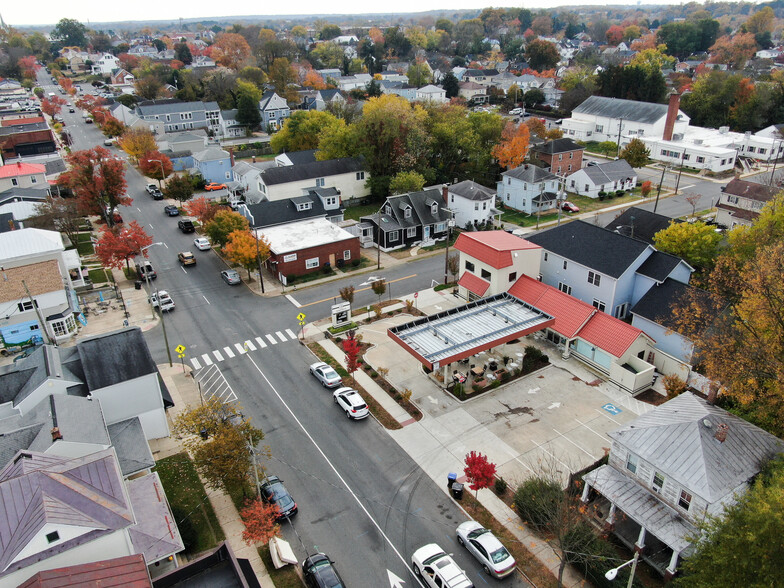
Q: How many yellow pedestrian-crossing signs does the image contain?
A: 2